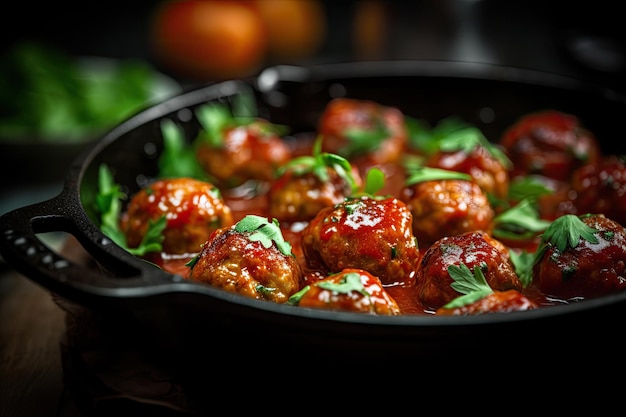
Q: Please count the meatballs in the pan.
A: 14